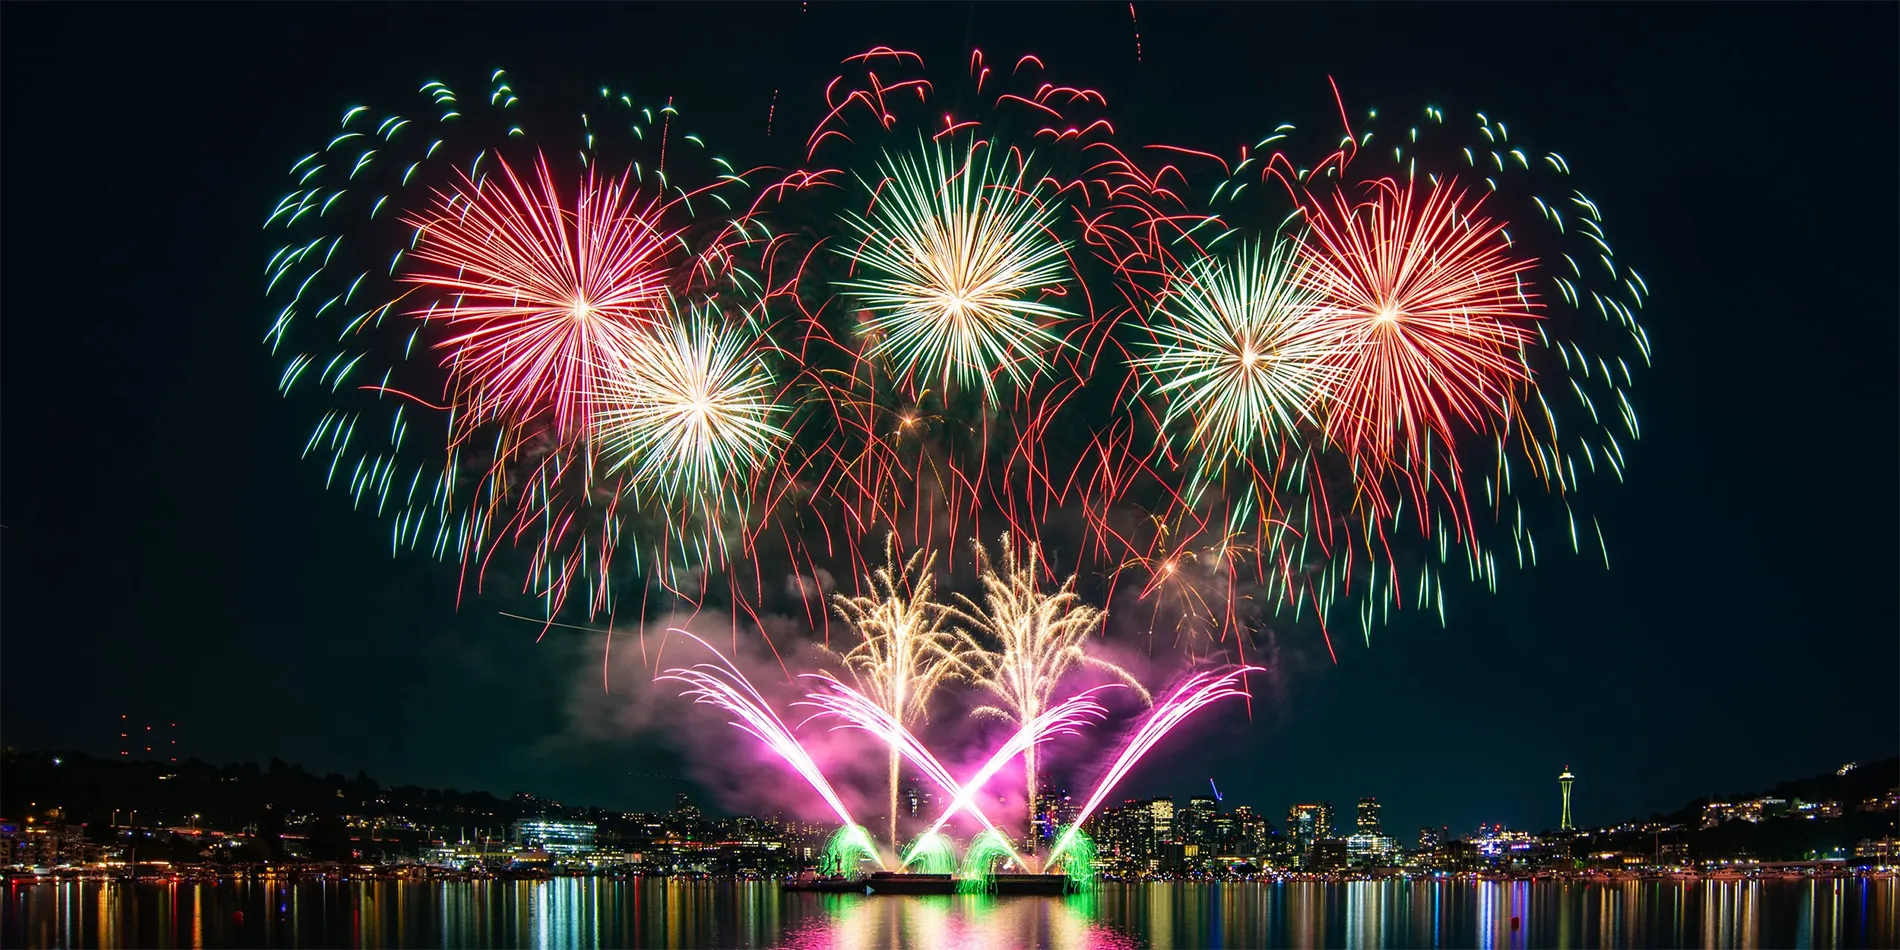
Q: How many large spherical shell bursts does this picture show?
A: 5